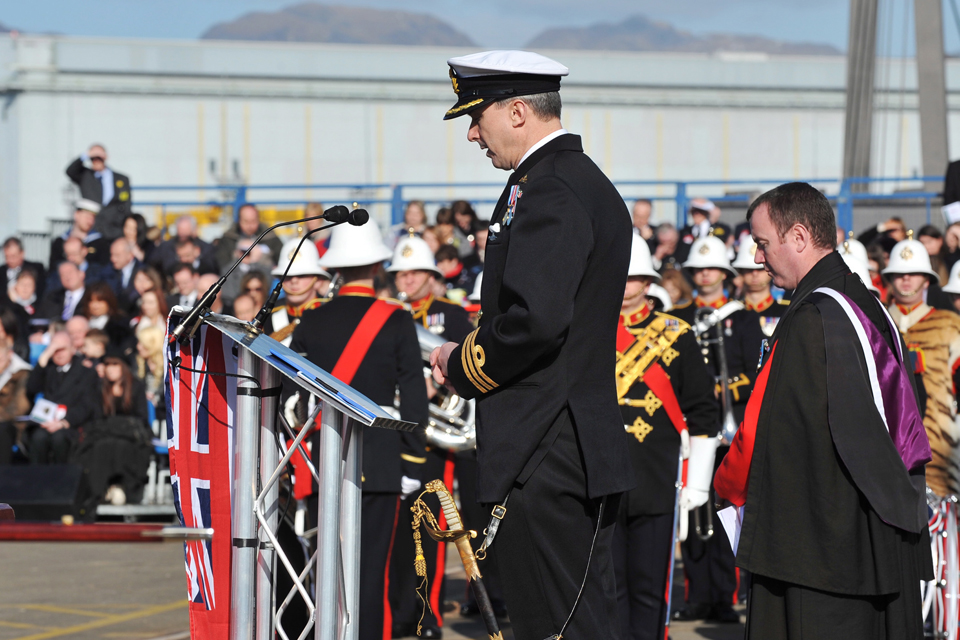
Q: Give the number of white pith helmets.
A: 12